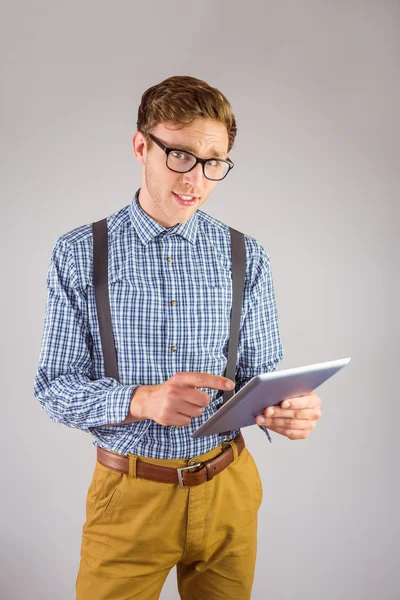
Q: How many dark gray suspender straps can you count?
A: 2